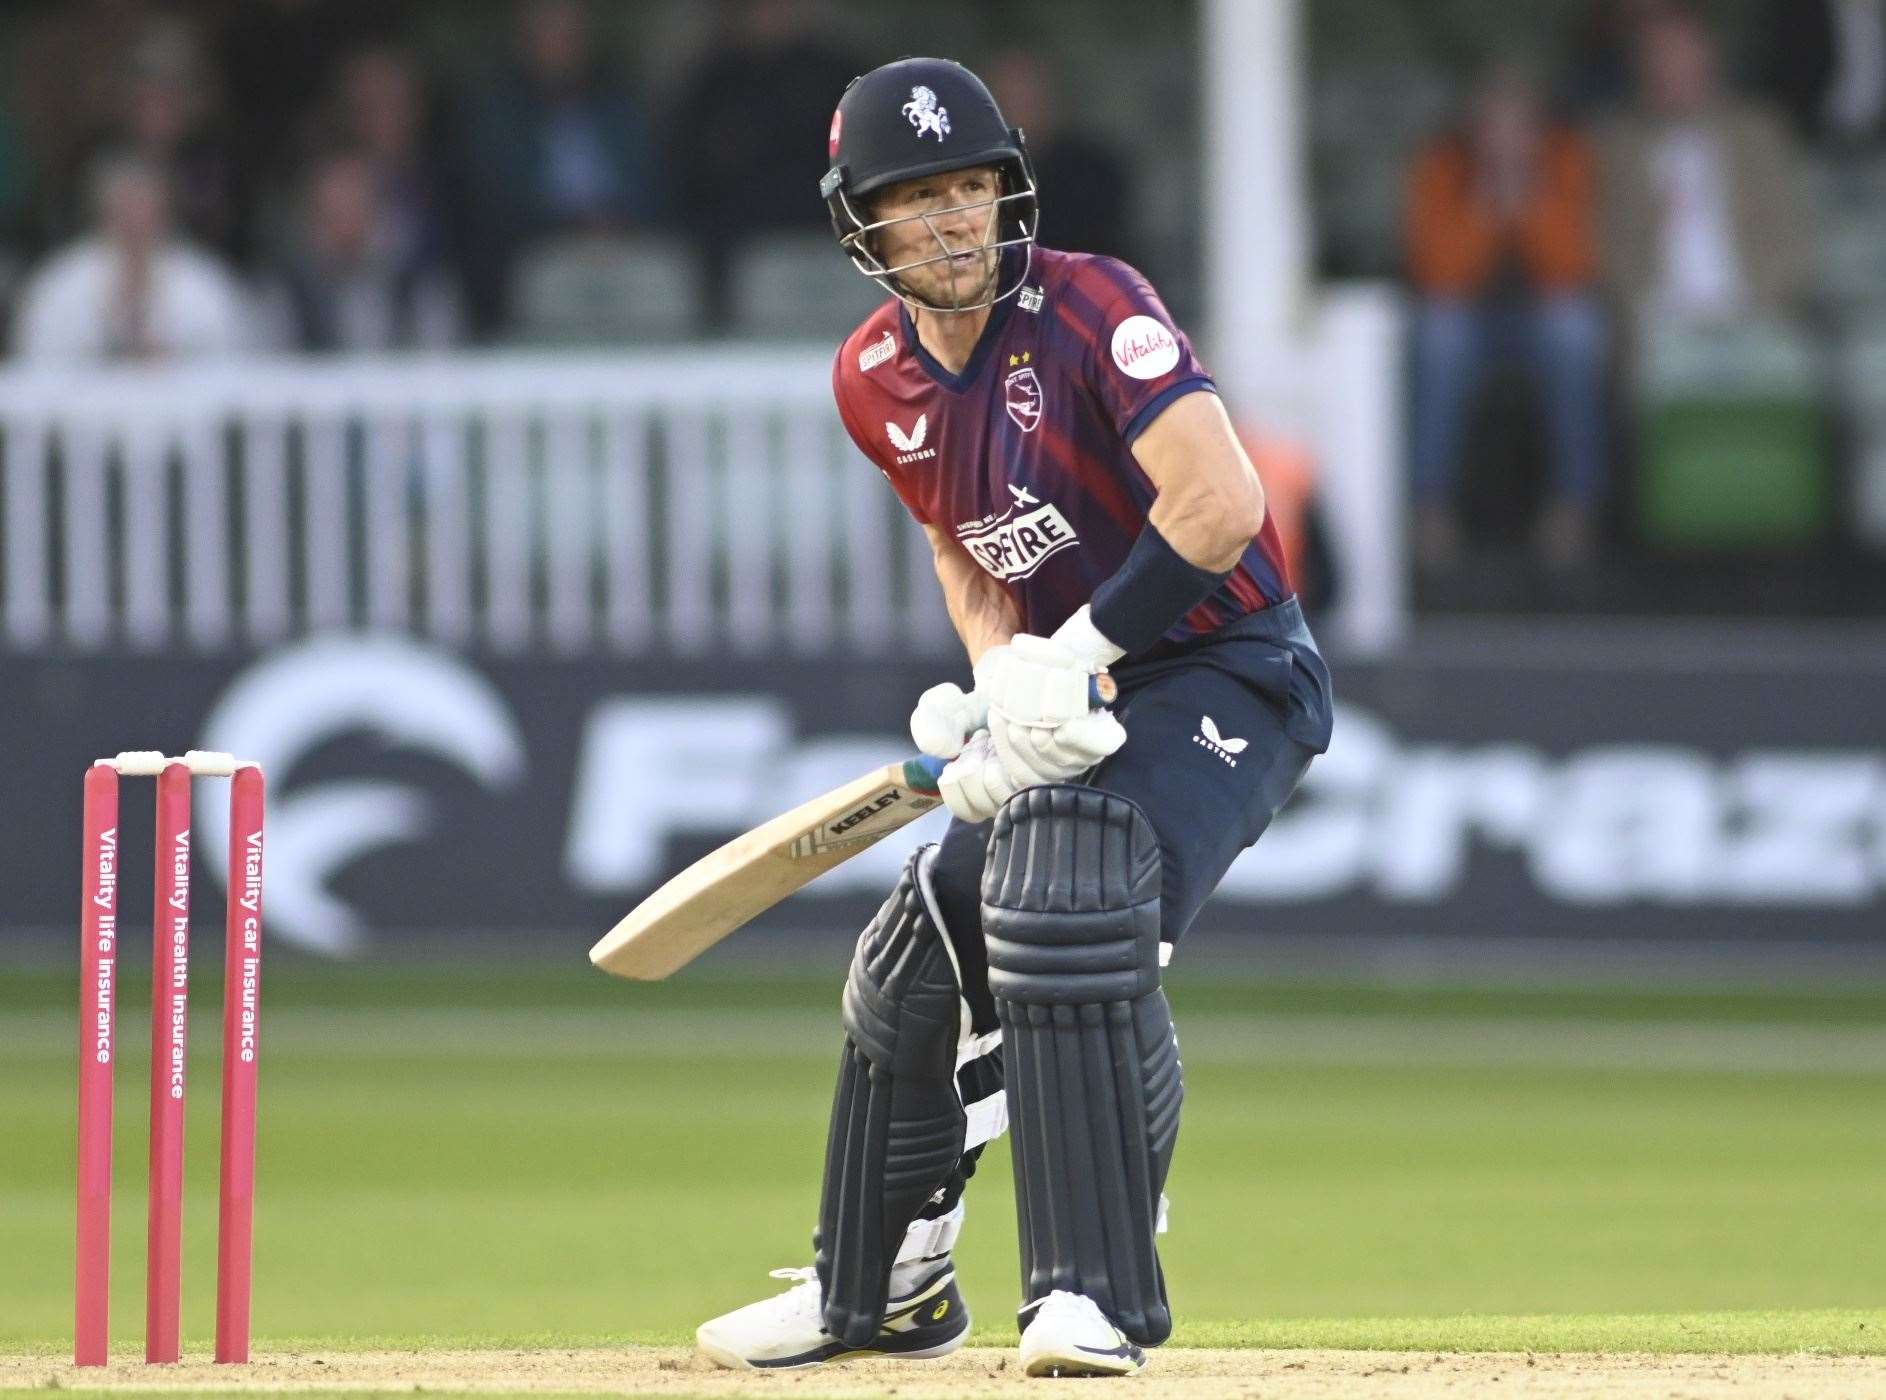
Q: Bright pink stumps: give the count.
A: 3